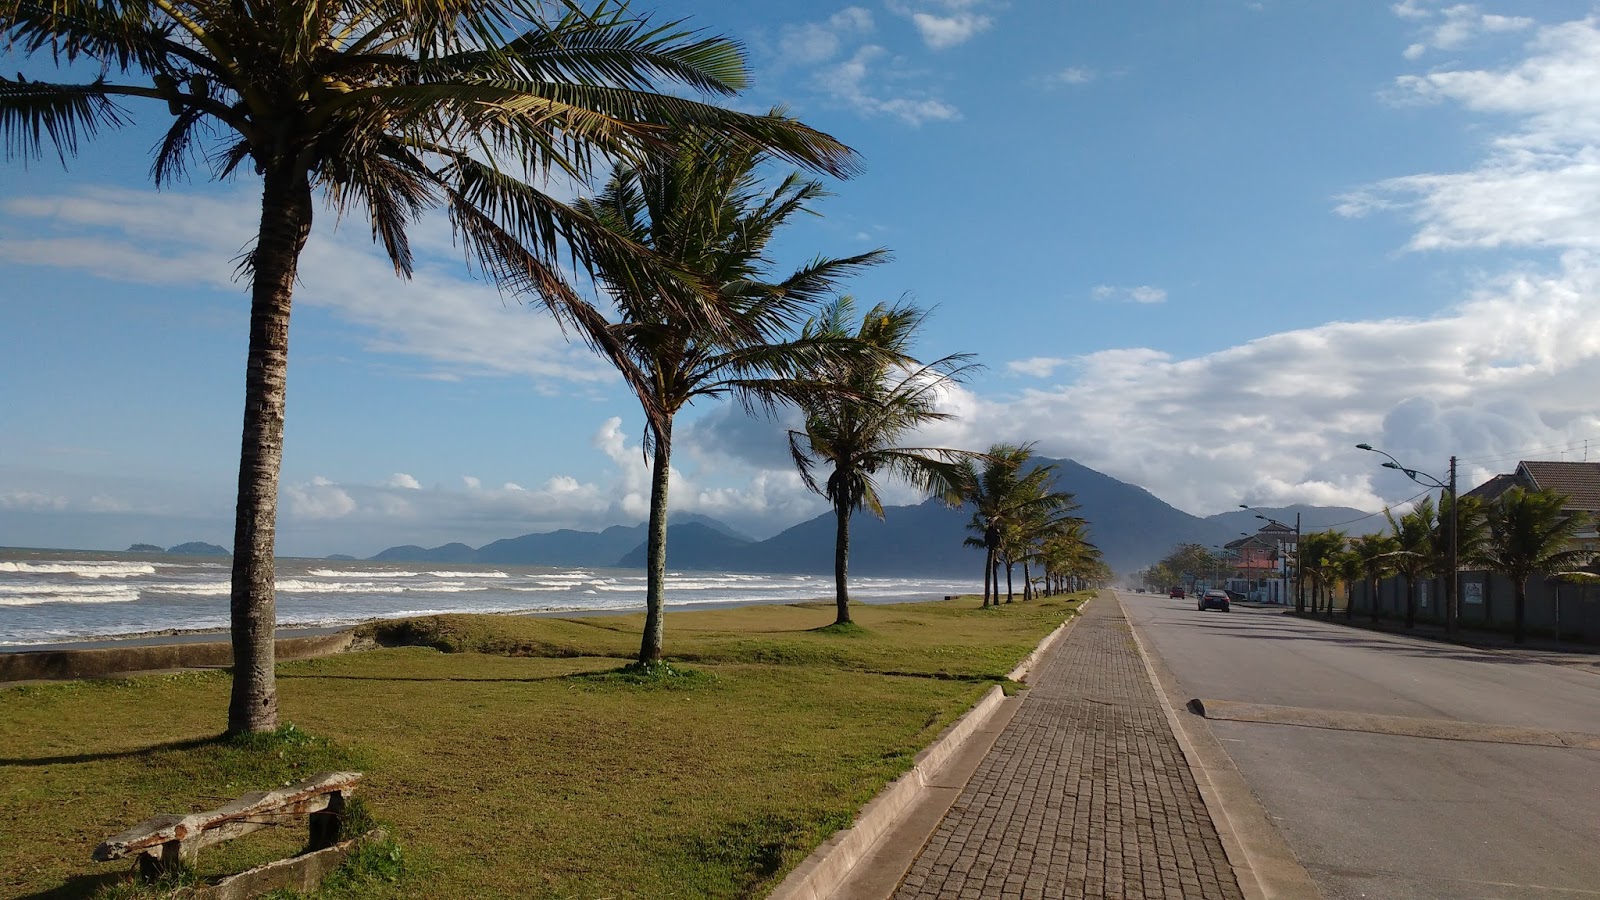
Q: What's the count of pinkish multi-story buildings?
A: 1